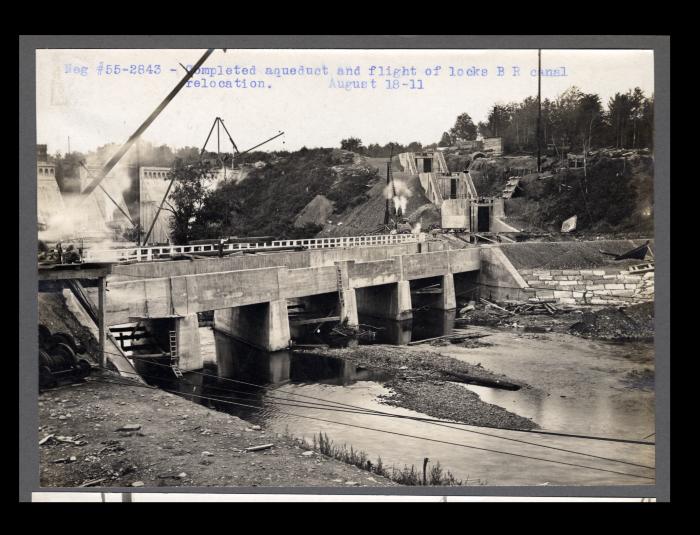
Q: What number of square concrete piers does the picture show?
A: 5